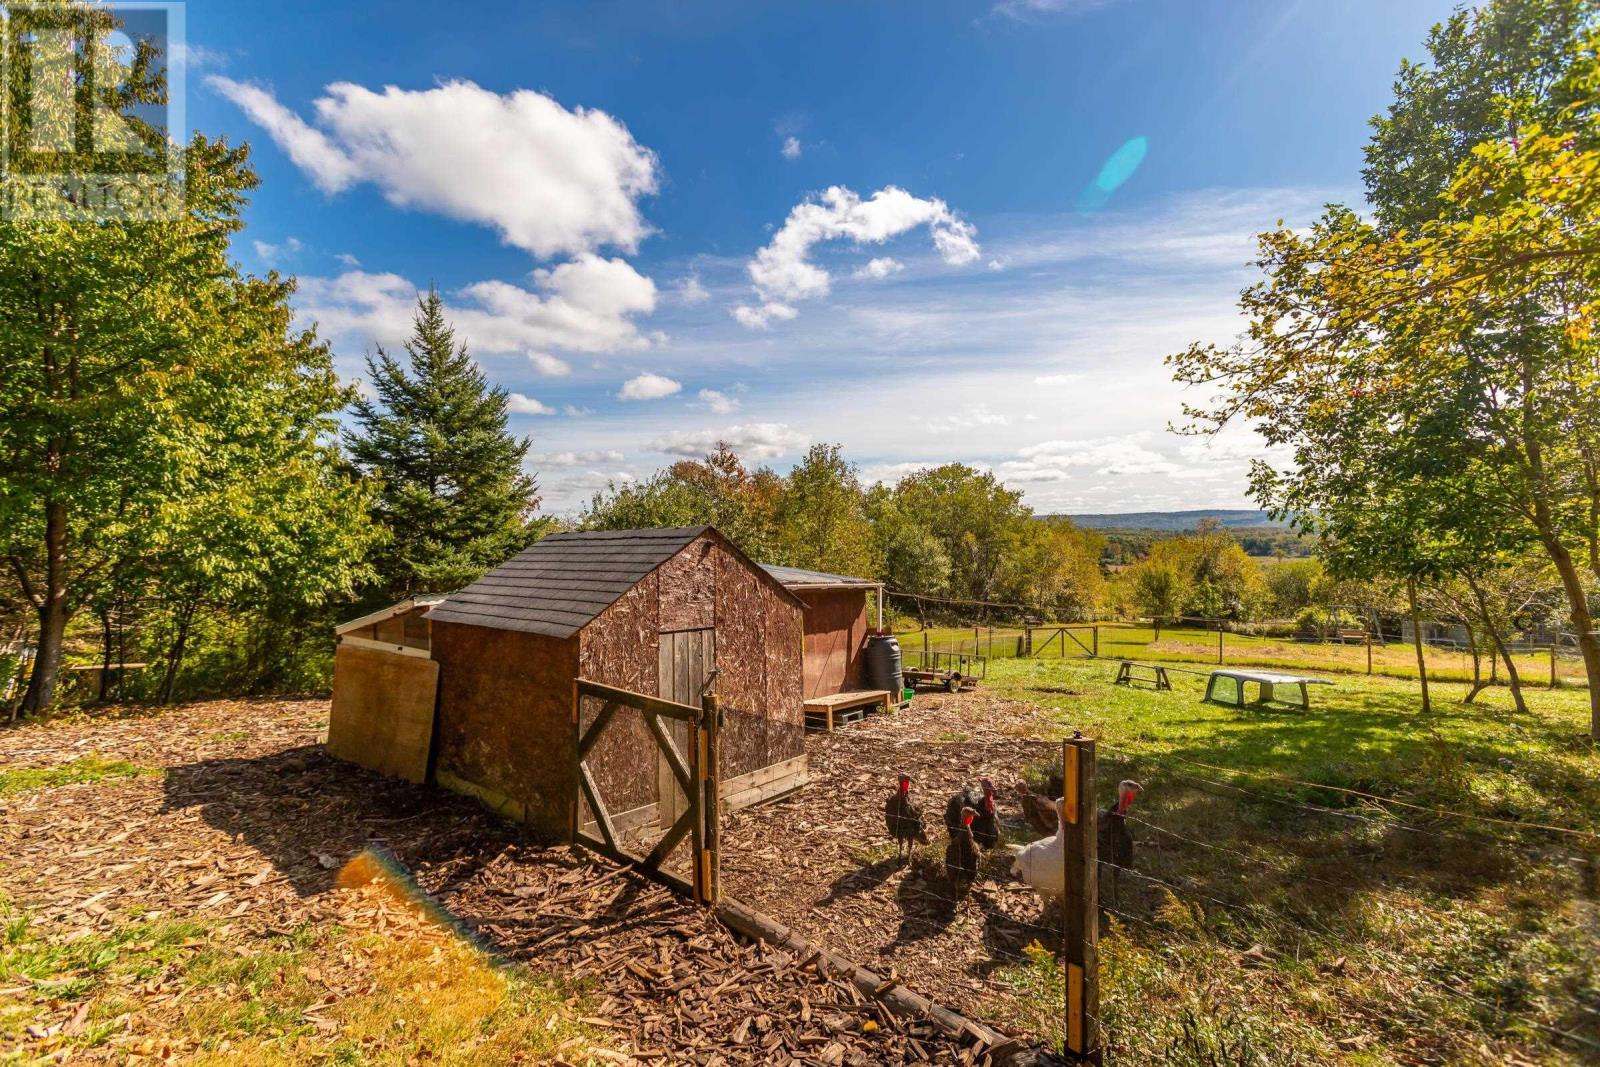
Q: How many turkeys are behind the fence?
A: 6